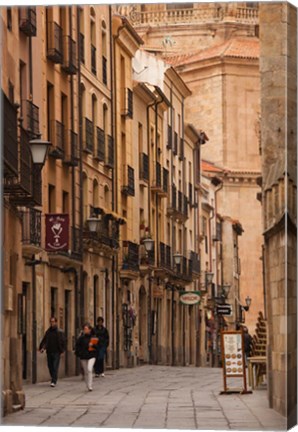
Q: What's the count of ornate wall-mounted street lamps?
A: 7